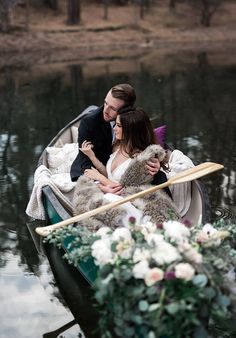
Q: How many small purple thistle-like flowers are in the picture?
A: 4